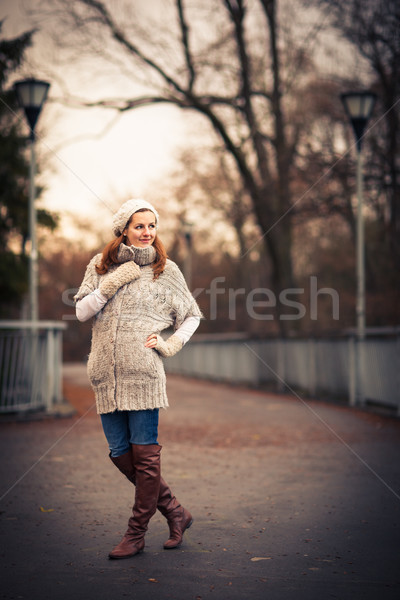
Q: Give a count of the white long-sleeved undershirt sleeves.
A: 2